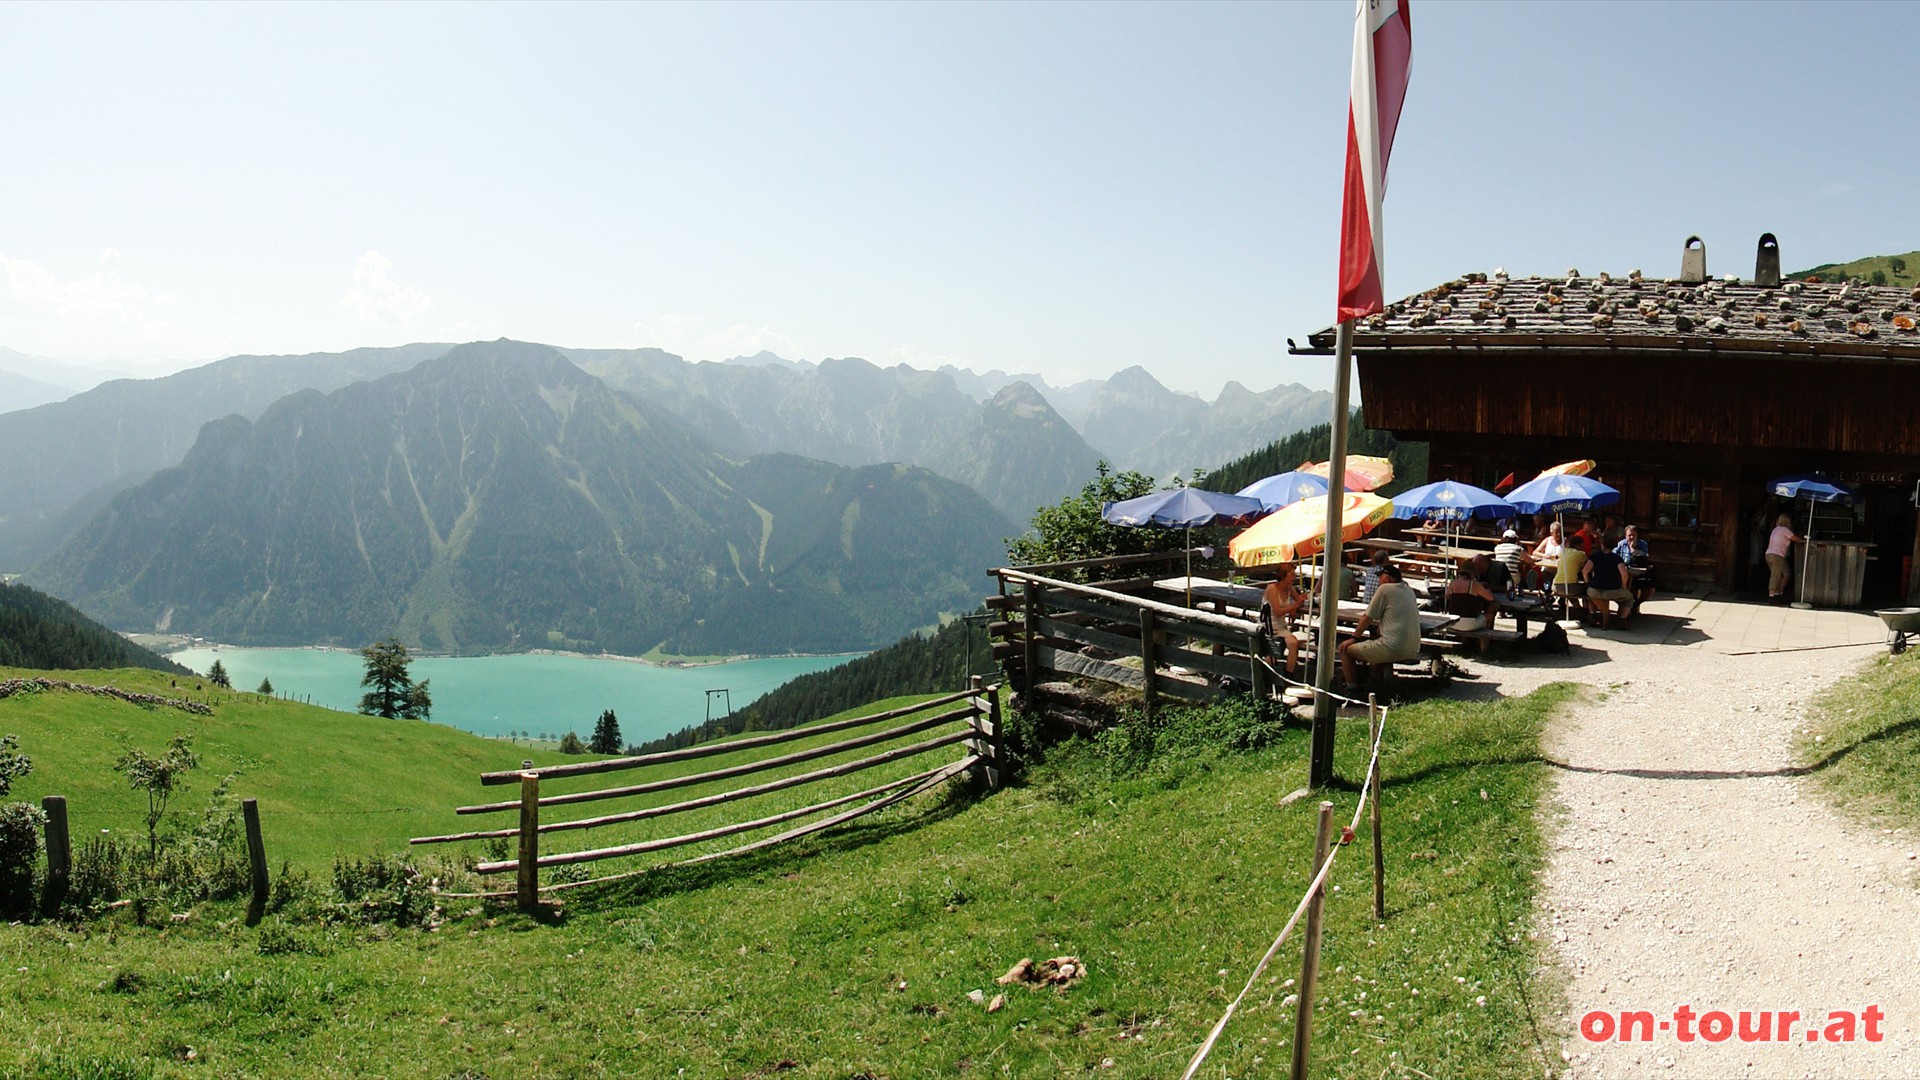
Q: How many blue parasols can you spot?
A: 5